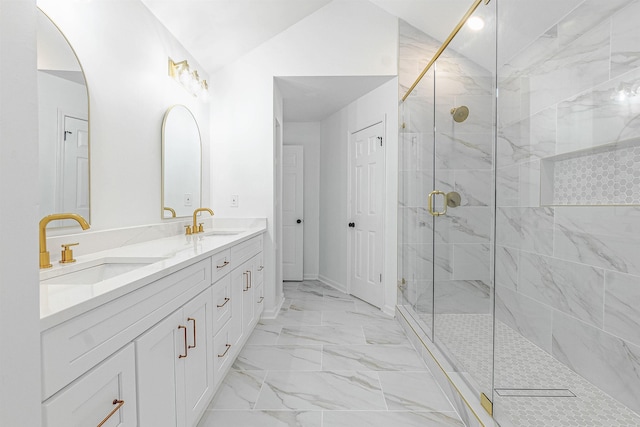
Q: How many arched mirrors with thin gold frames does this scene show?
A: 2